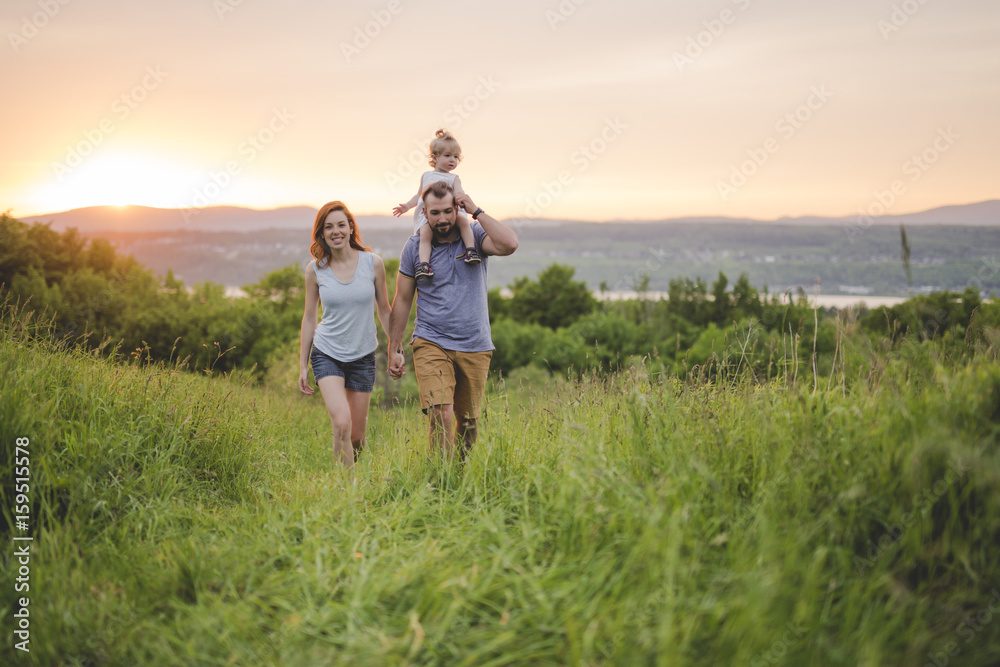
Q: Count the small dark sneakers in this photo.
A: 2